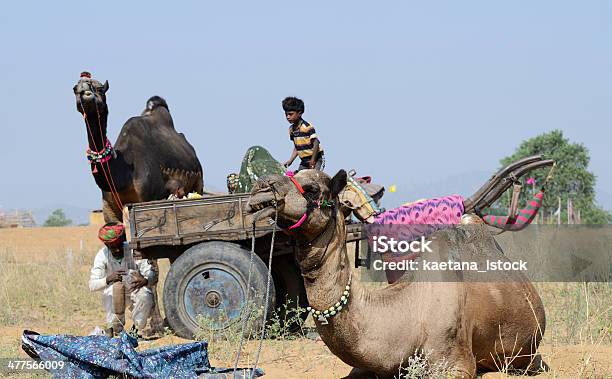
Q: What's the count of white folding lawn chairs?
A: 0